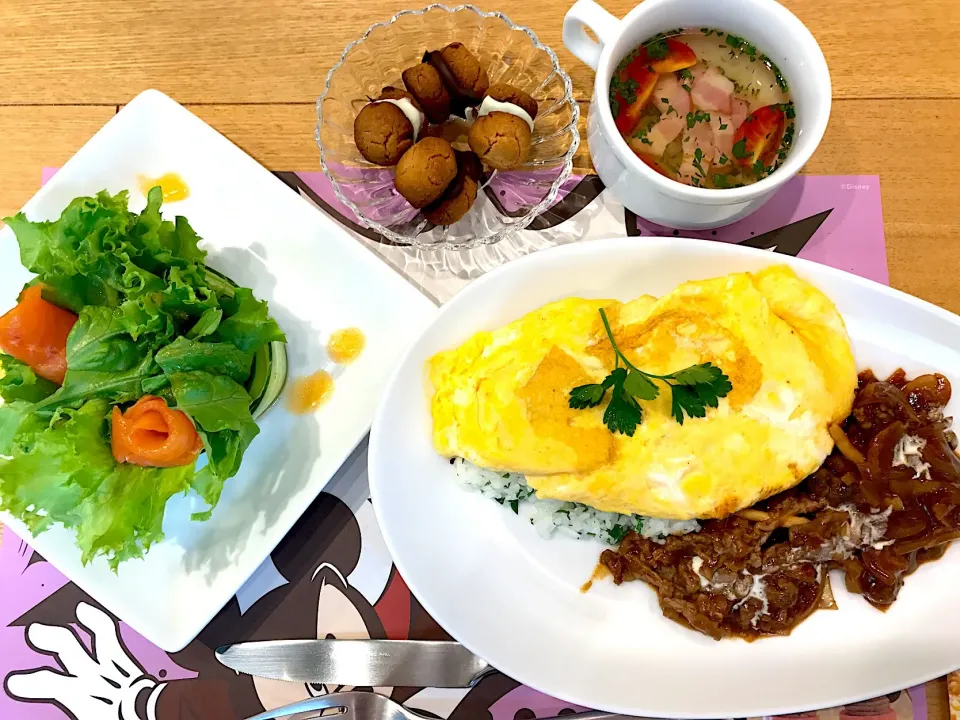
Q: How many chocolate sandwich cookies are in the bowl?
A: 2